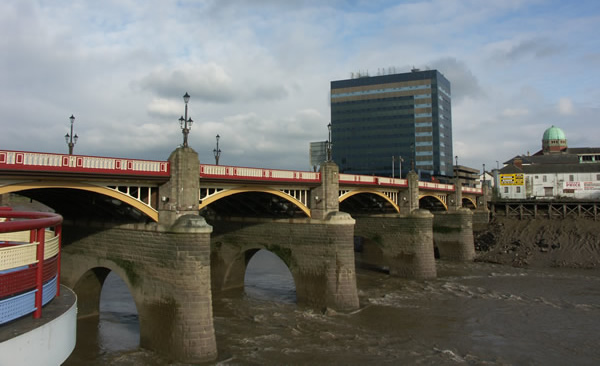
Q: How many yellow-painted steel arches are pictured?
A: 5